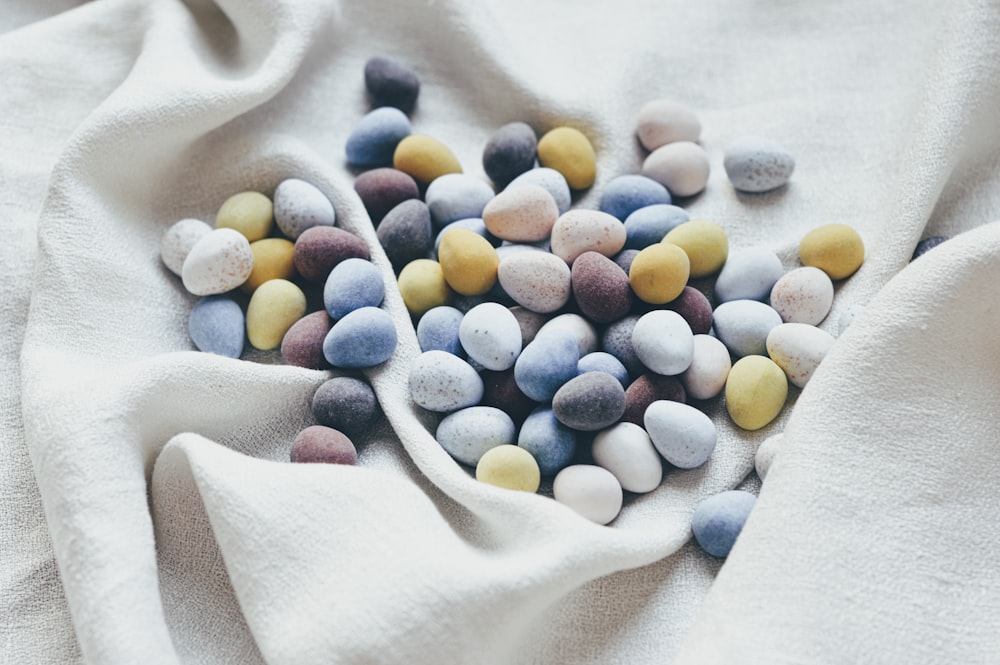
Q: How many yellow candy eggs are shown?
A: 12